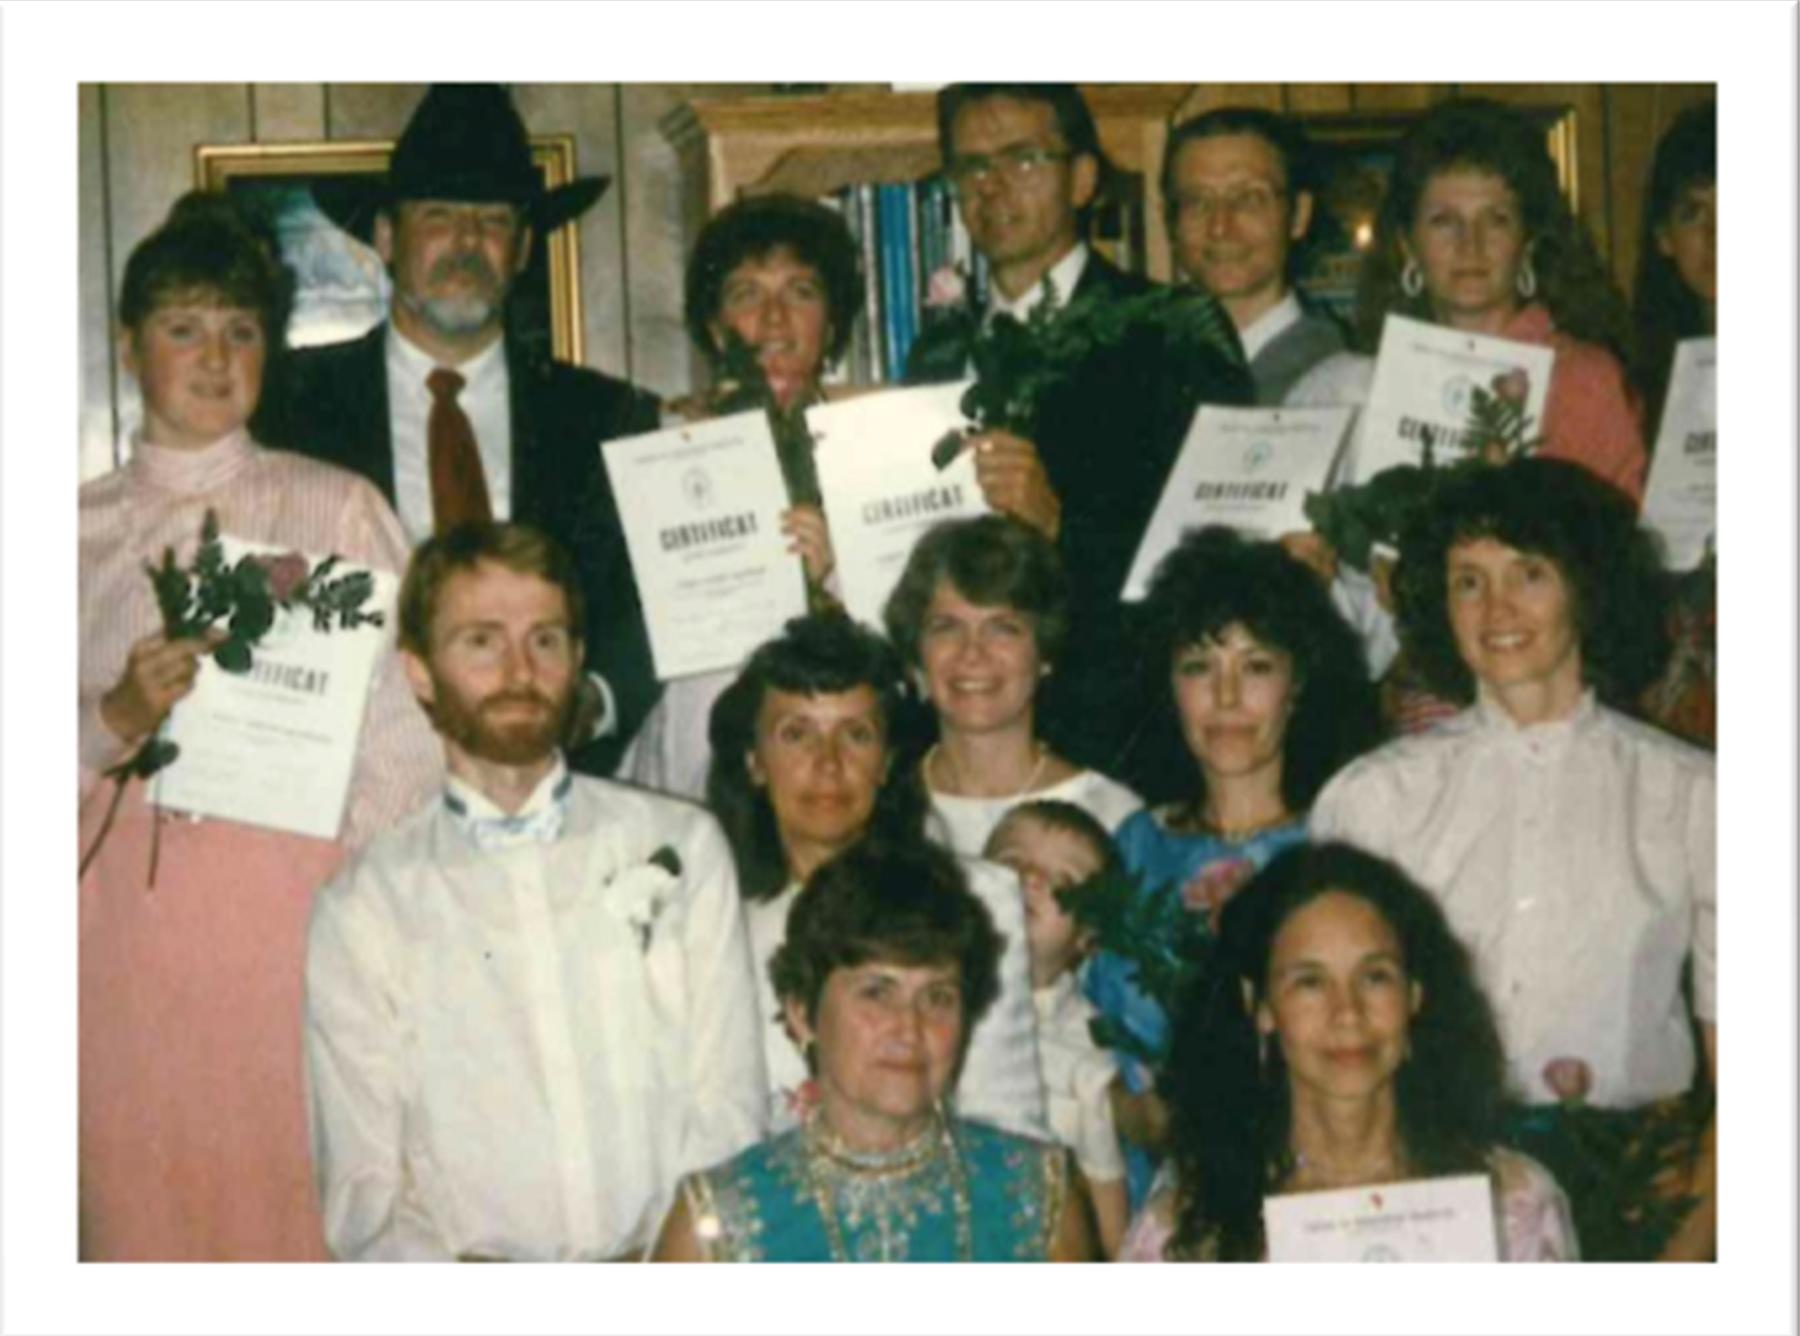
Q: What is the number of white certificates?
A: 7